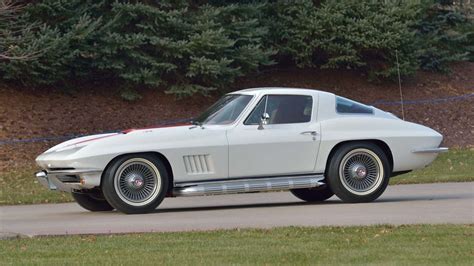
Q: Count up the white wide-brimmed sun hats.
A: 0